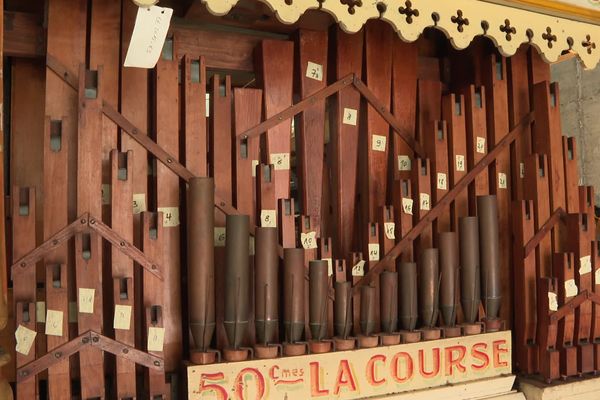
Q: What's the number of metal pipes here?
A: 13